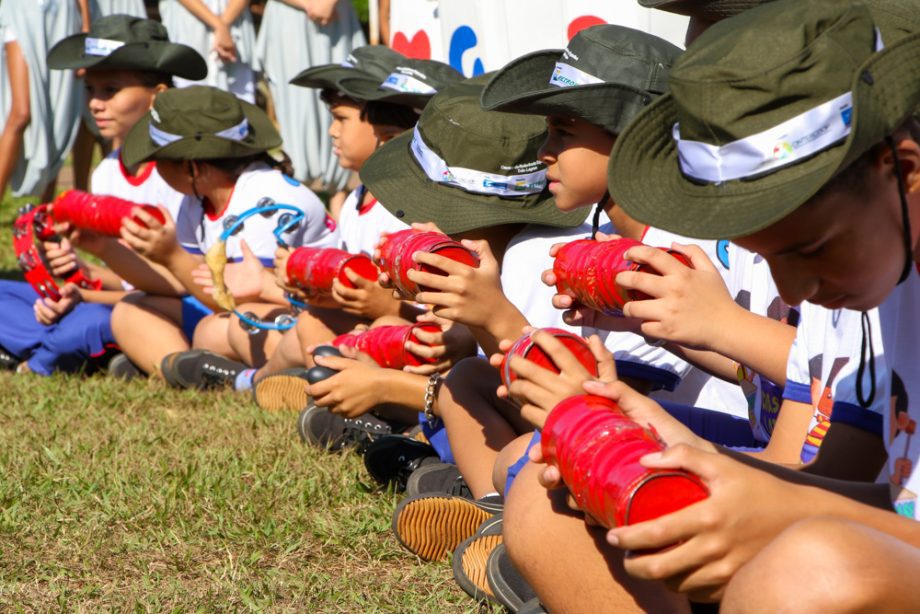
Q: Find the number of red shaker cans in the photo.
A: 7